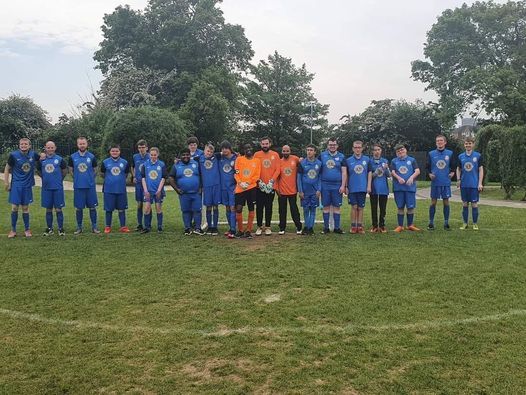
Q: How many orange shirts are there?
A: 3